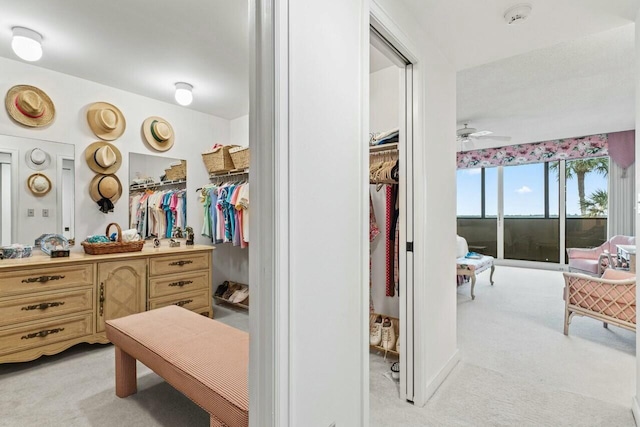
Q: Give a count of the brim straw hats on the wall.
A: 5